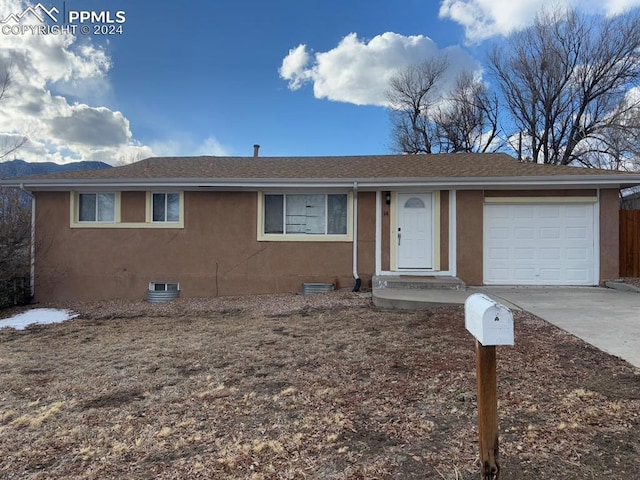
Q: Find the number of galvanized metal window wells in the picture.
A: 2